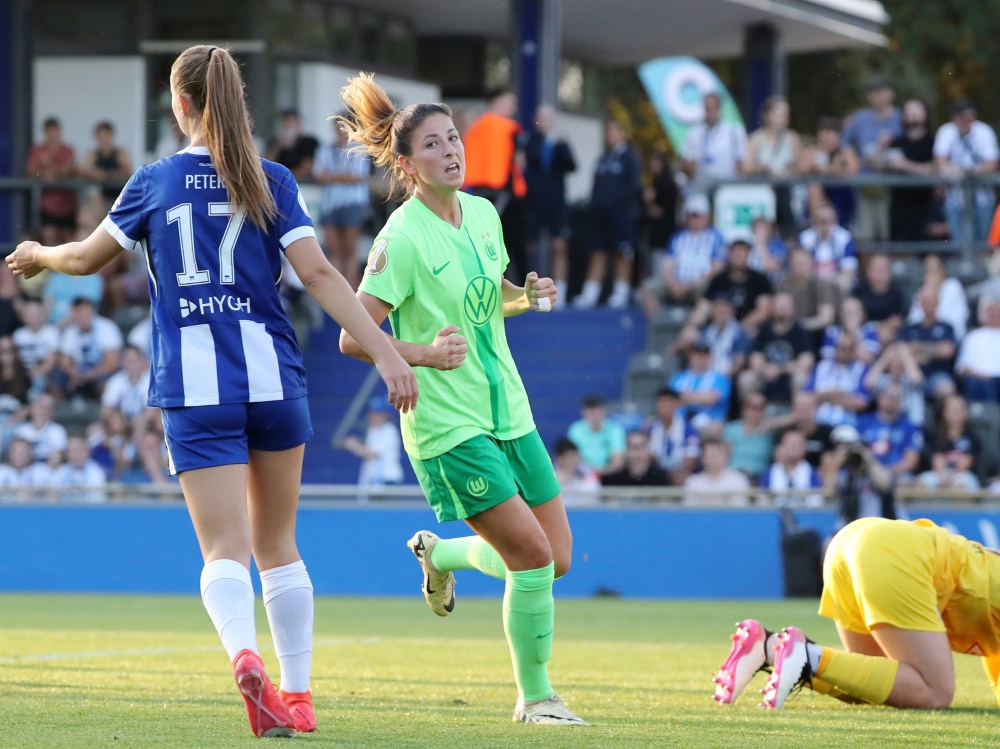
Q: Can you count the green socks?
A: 2